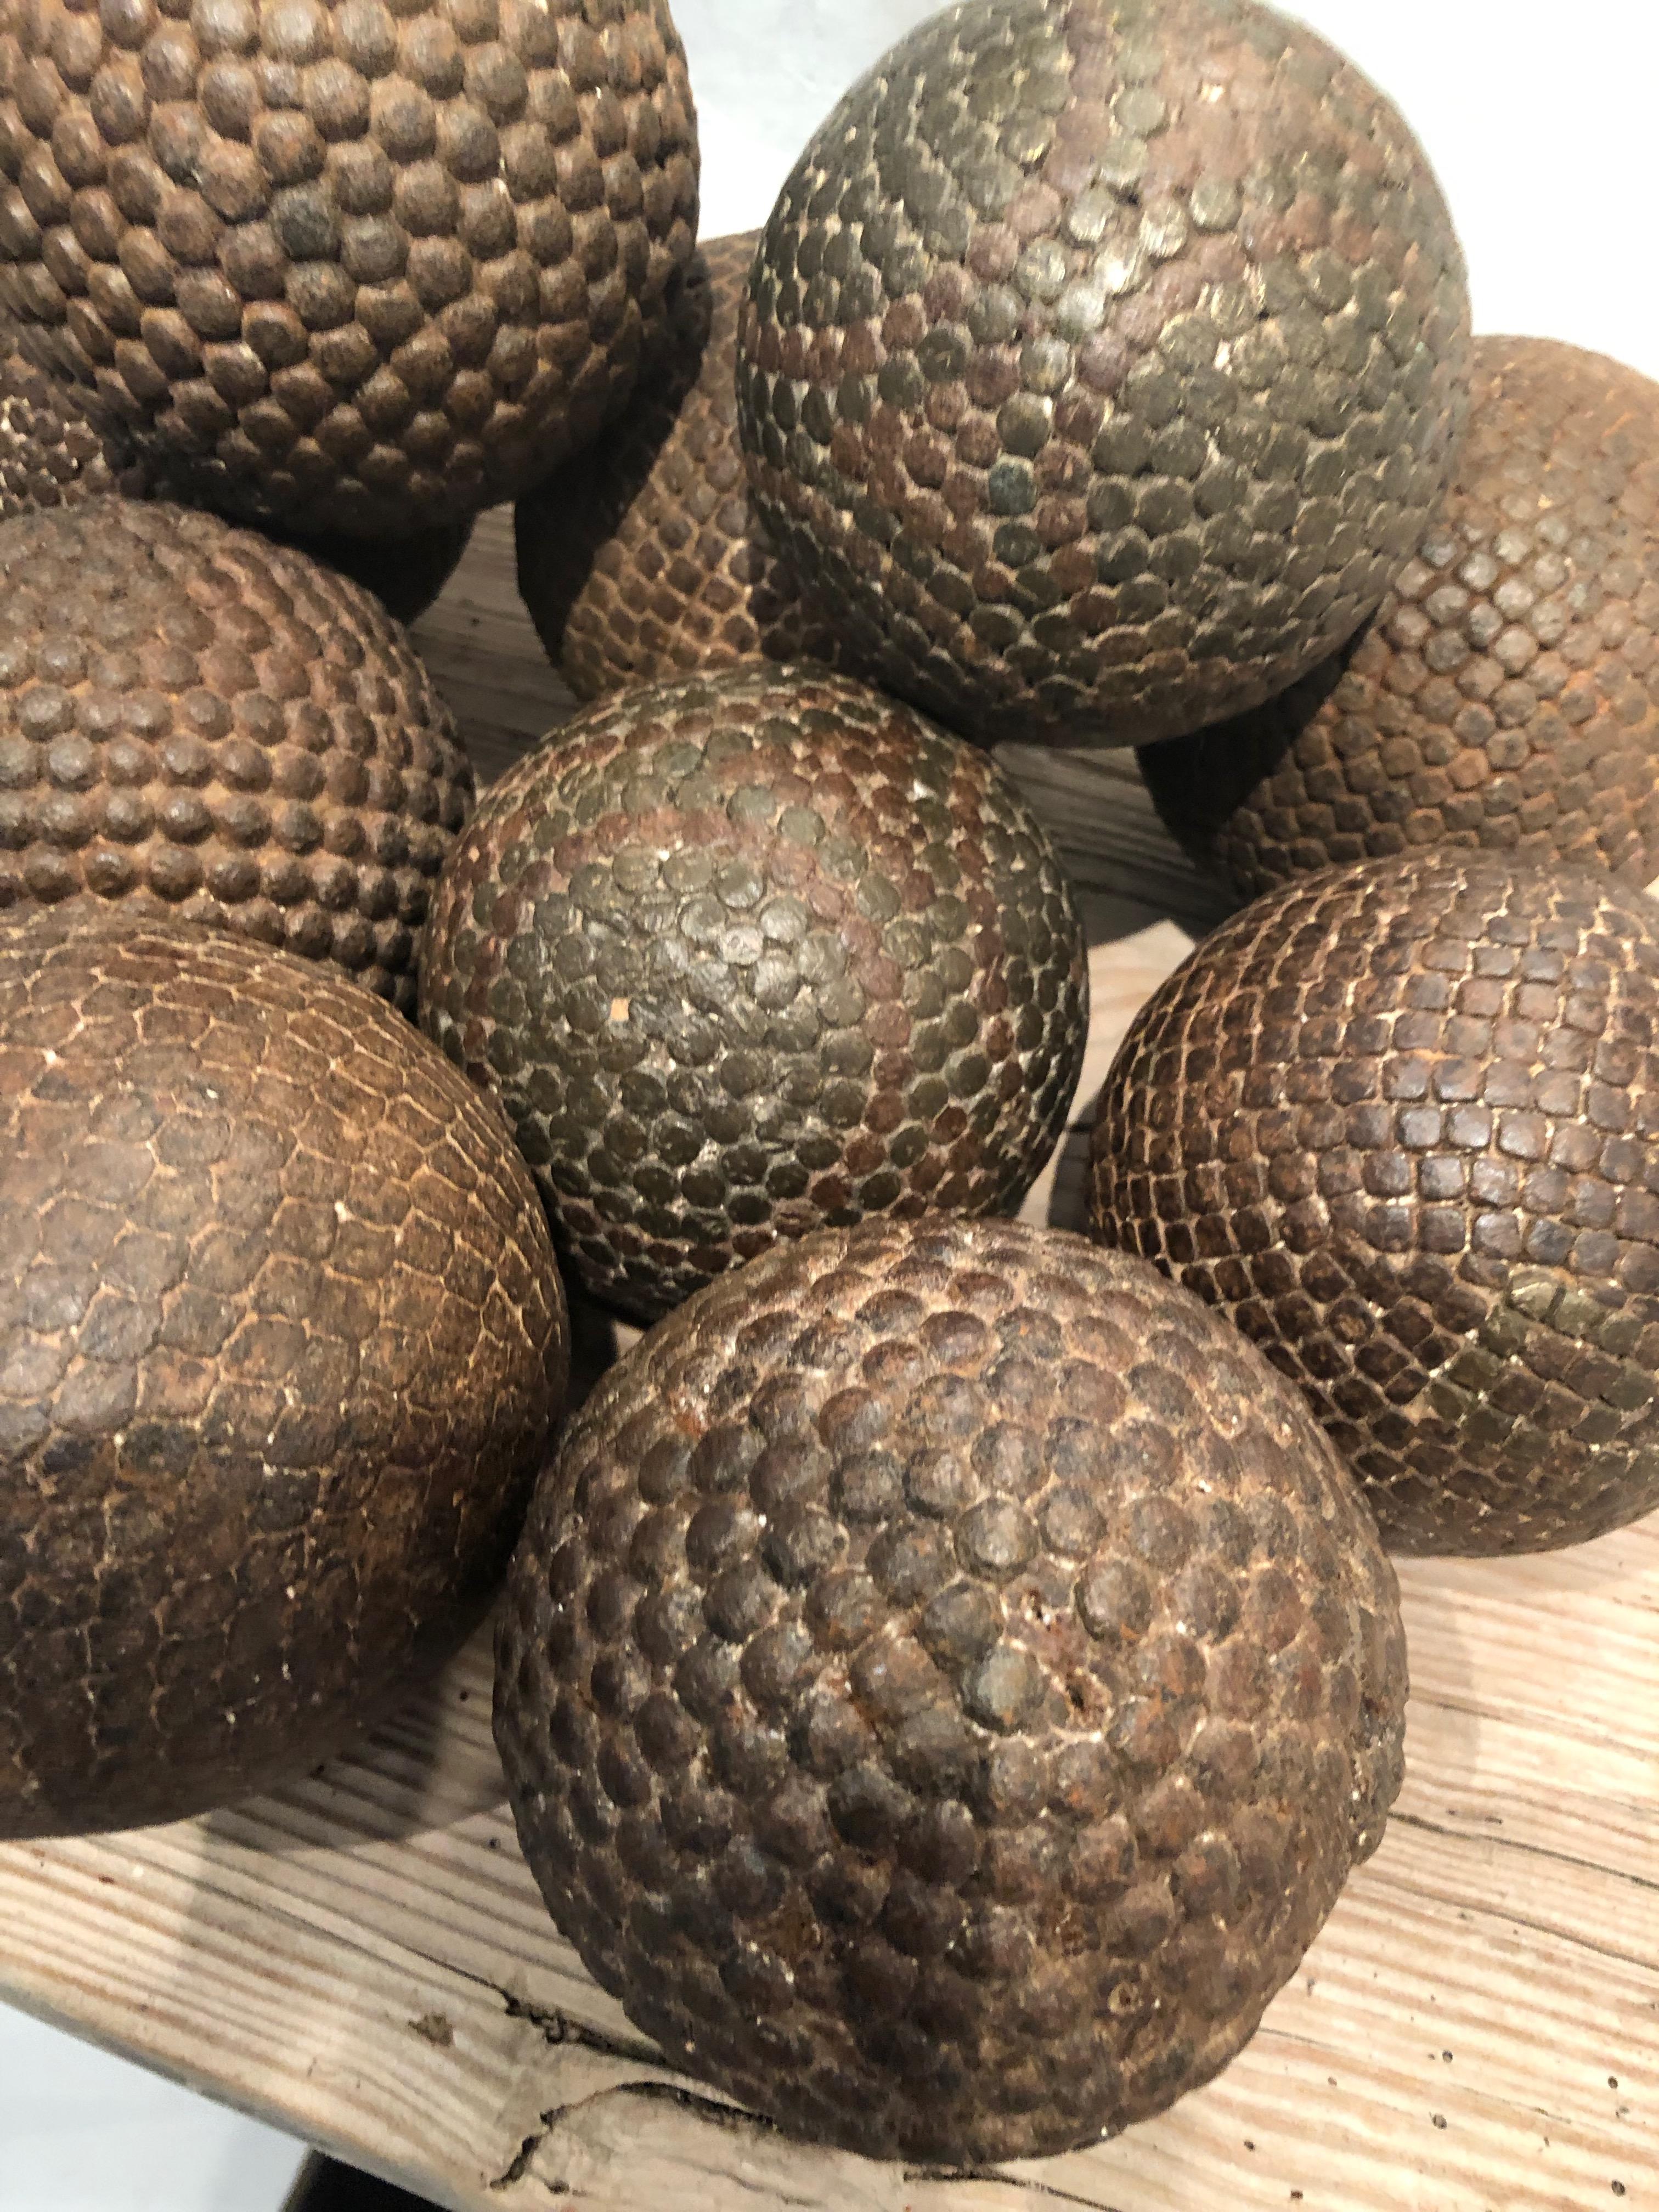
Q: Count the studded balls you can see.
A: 10